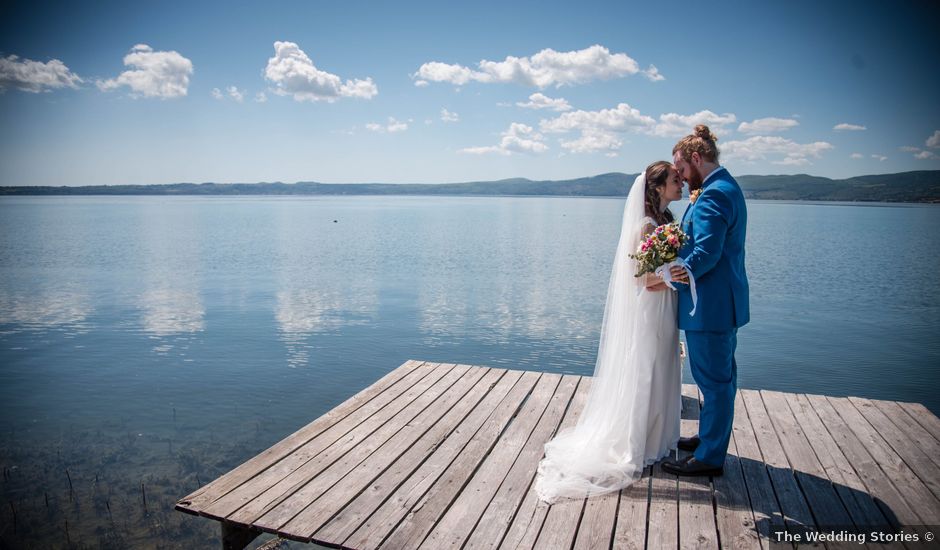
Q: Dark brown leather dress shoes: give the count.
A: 2